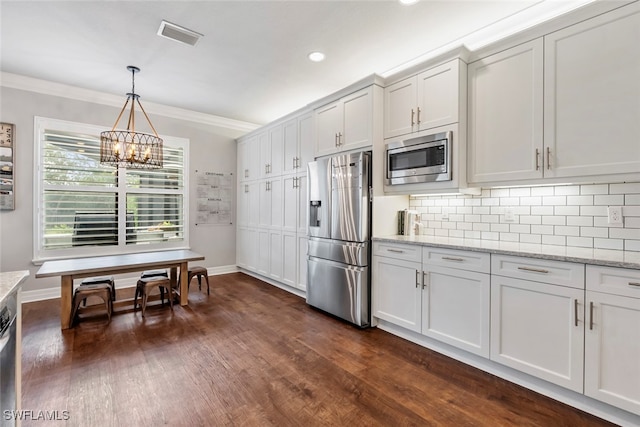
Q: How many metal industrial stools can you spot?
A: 5